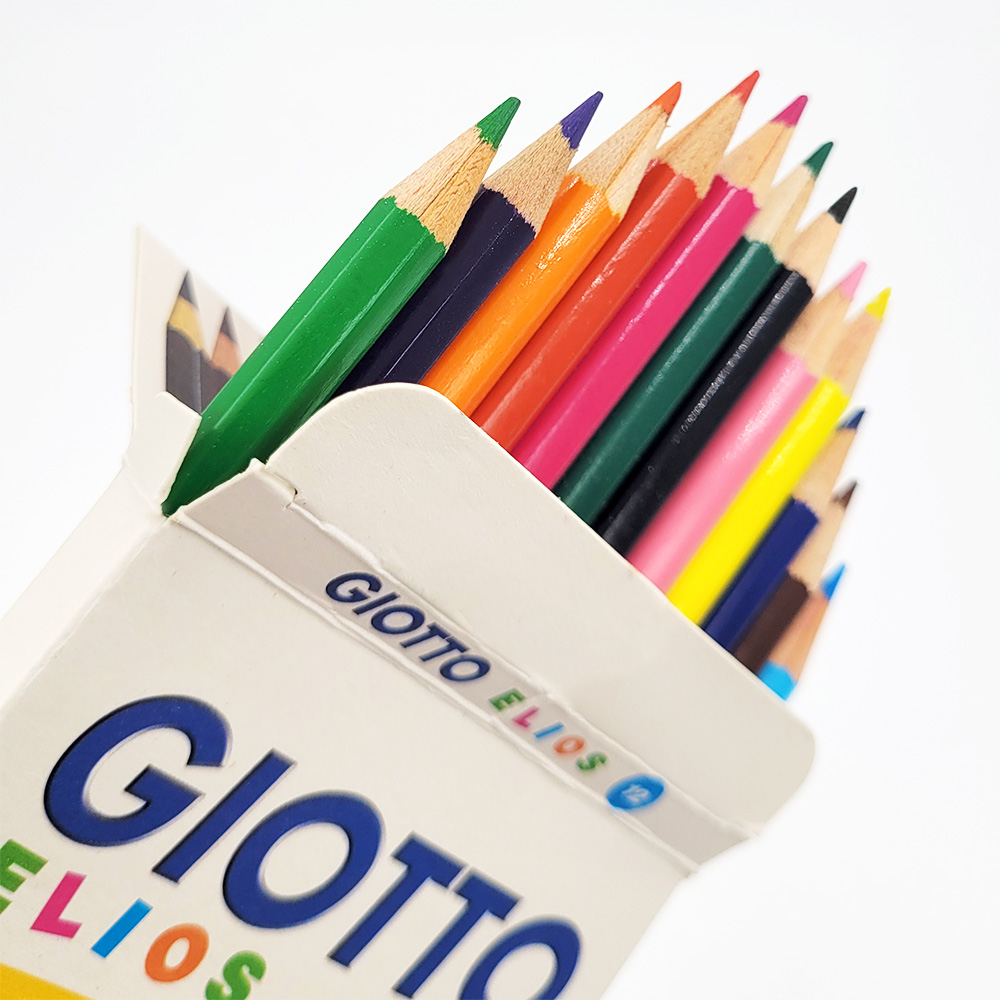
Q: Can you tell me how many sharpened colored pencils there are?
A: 12